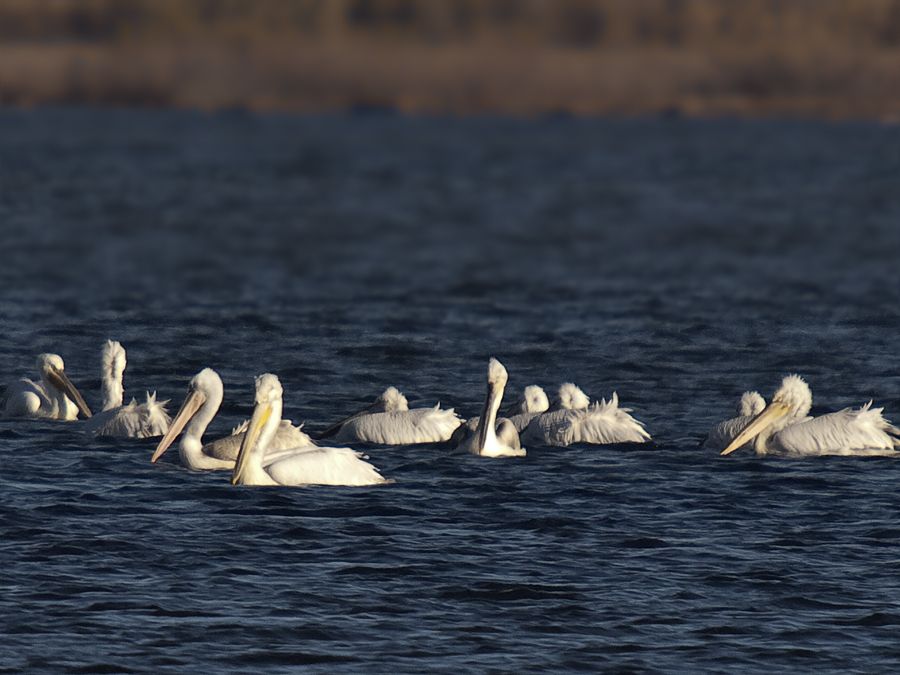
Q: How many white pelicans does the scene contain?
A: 10